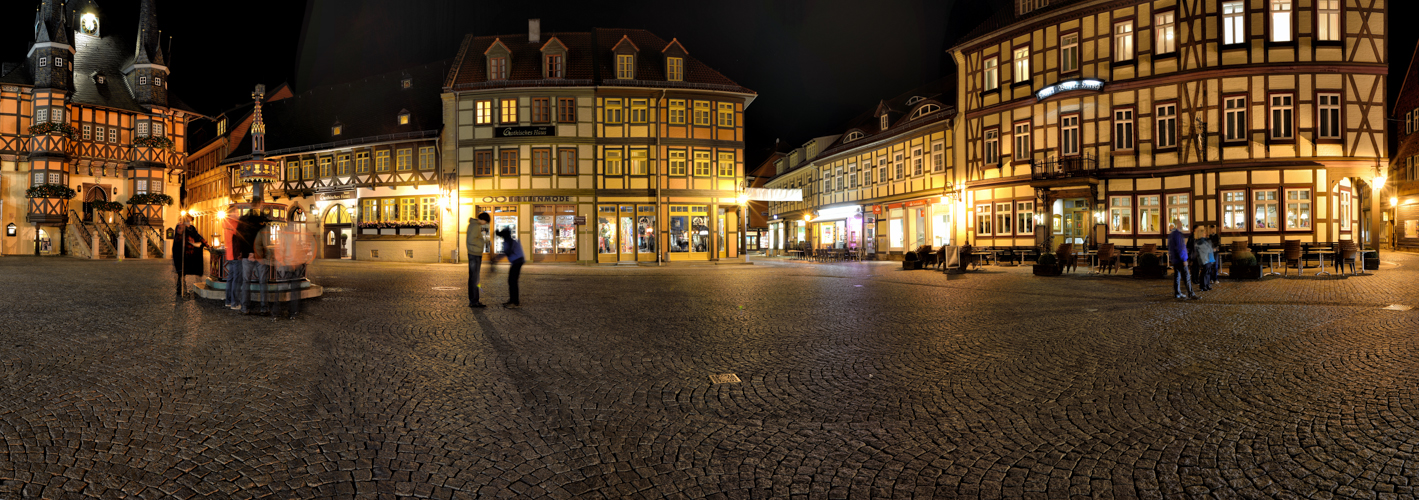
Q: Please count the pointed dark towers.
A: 2